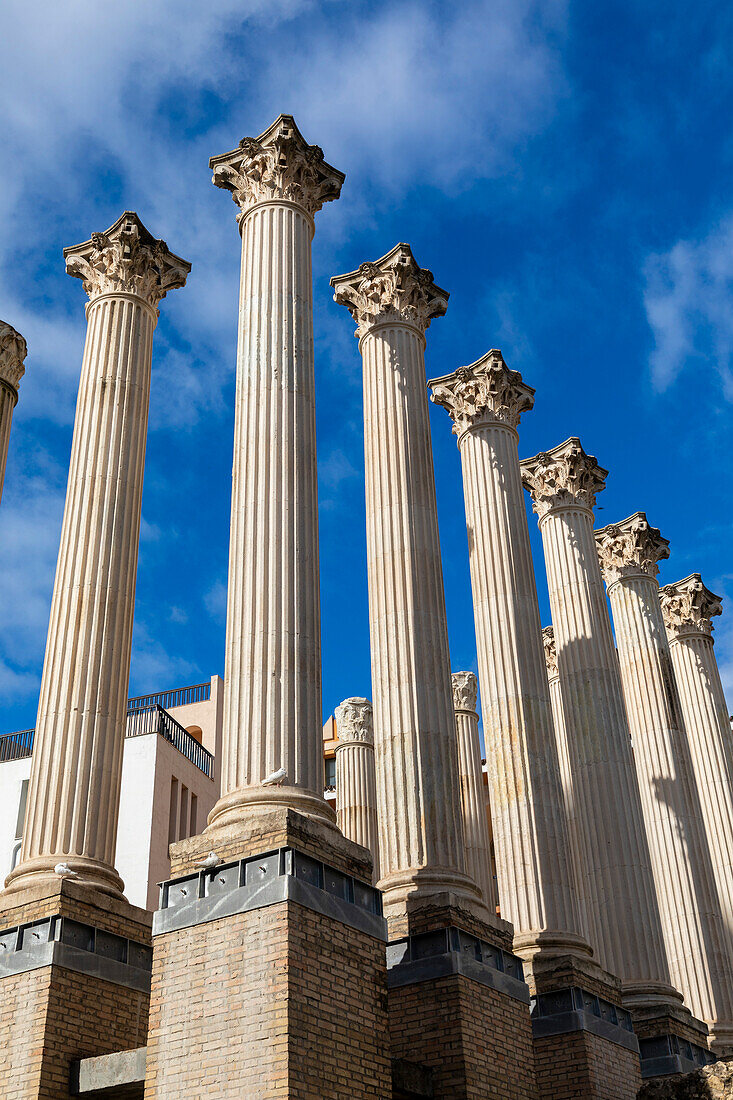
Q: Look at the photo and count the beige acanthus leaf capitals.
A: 11